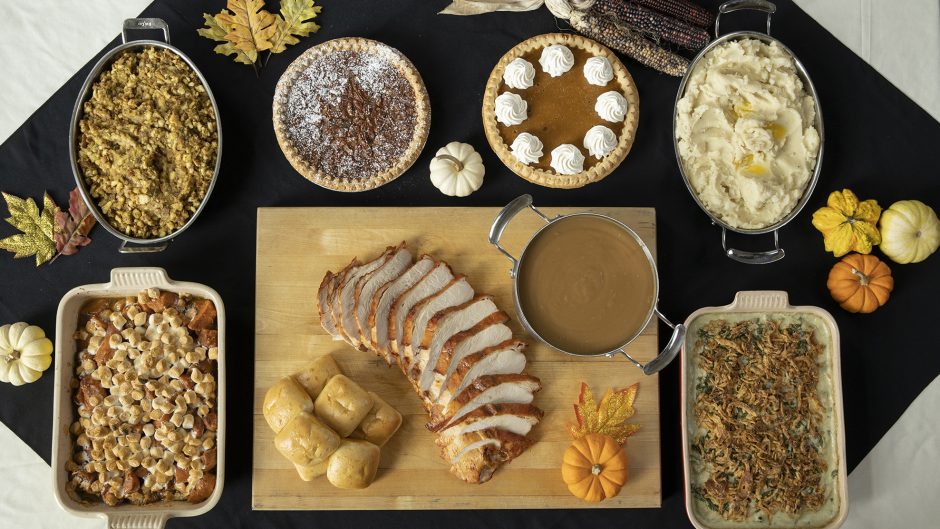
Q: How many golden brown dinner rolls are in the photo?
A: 7